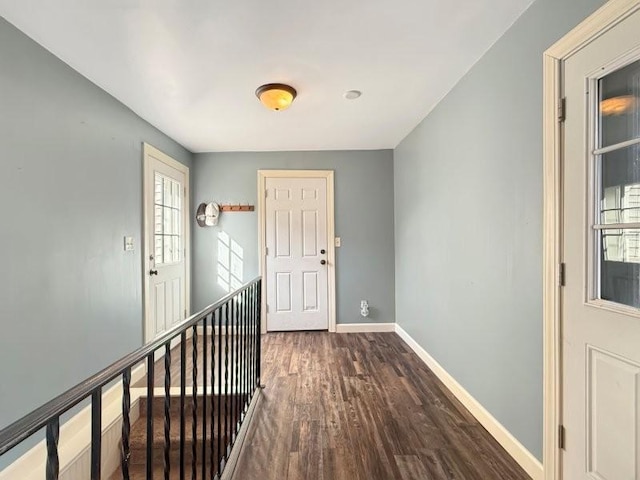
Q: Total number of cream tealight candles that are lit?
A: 0